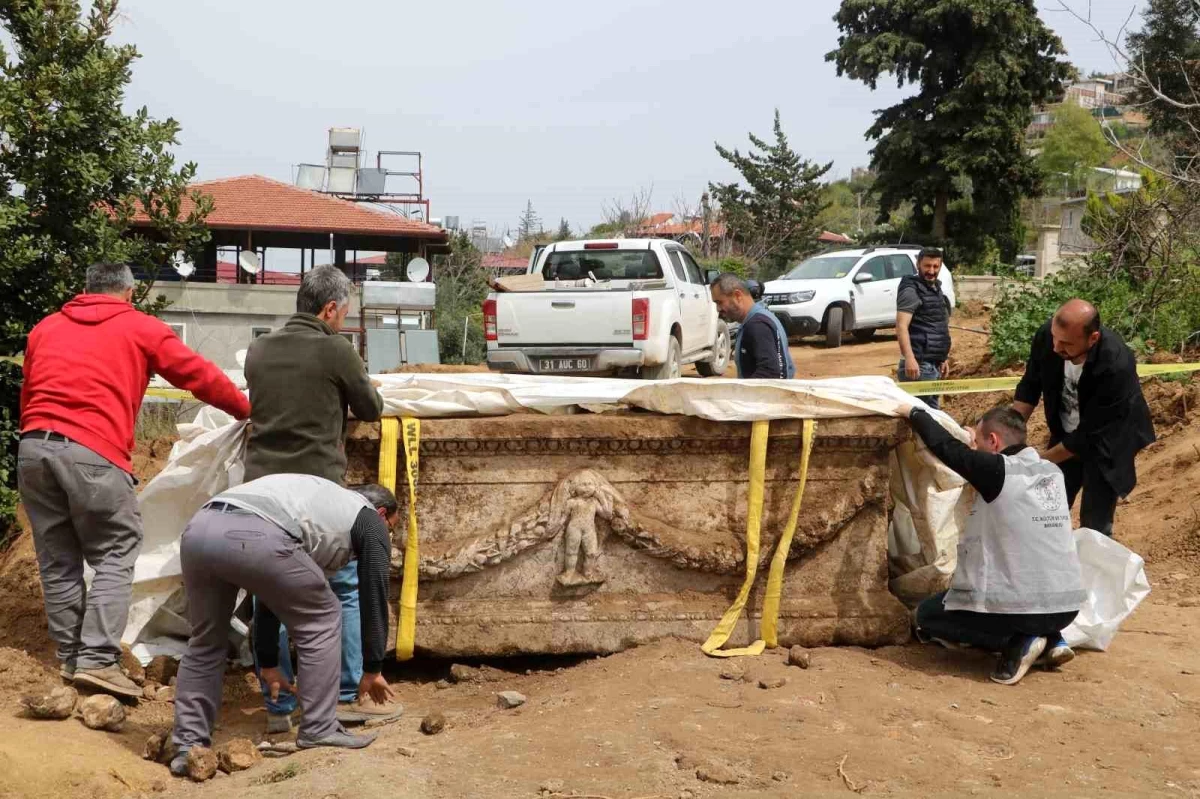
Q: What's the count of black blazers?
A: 1